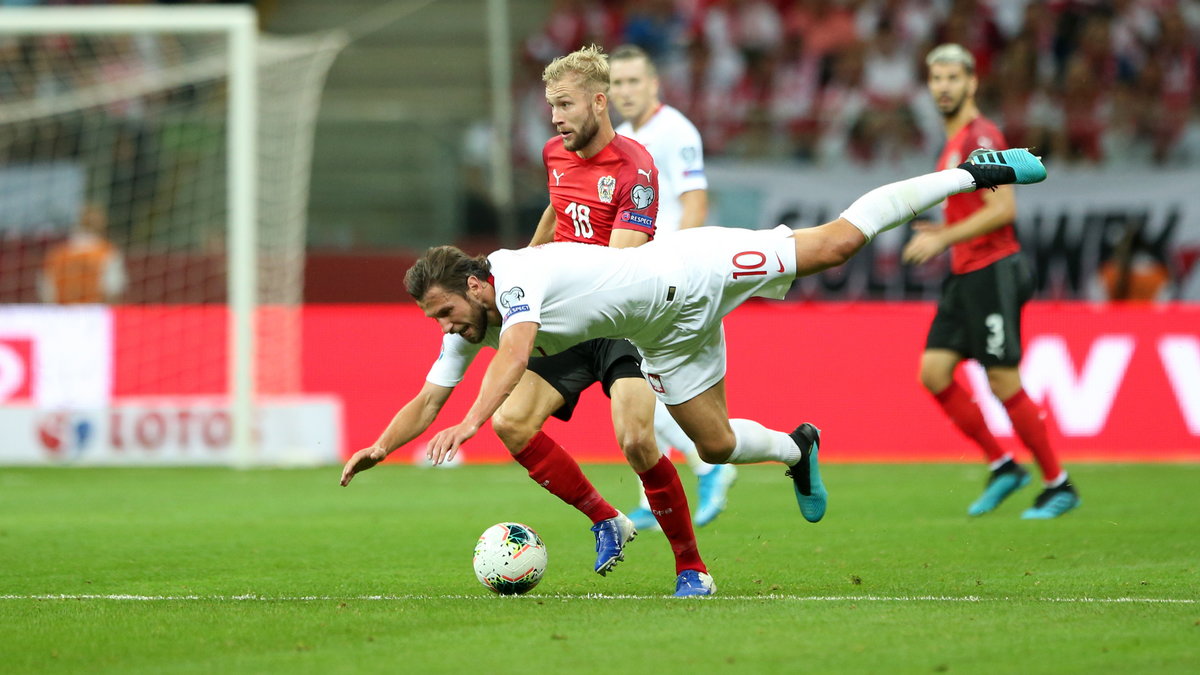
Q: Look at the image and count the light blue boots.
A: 6